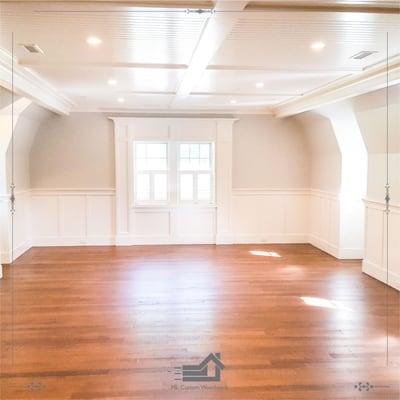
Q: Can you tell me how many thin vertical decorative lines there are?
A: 2